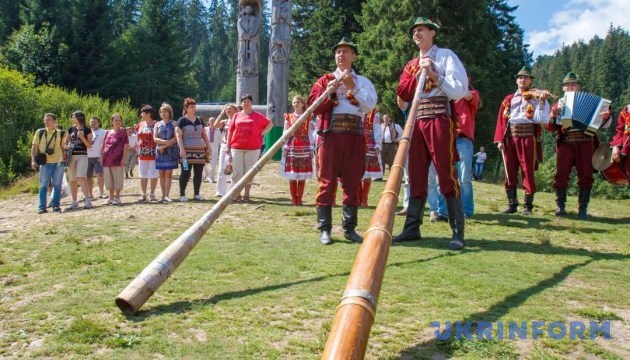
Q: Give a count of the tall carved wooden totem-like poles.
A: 2